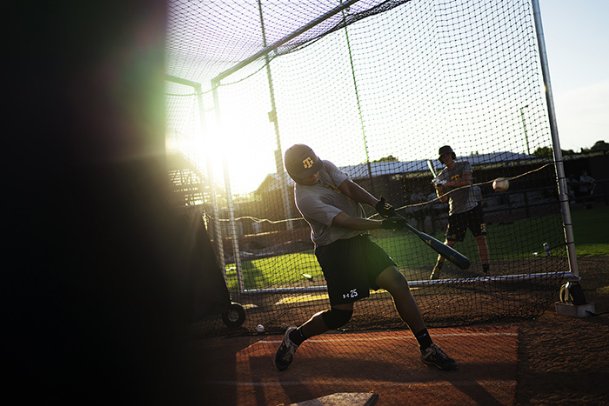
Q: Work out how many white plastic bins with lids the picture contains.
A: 0